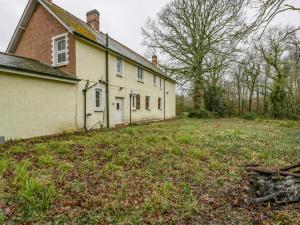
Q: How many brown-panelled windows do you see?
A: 3